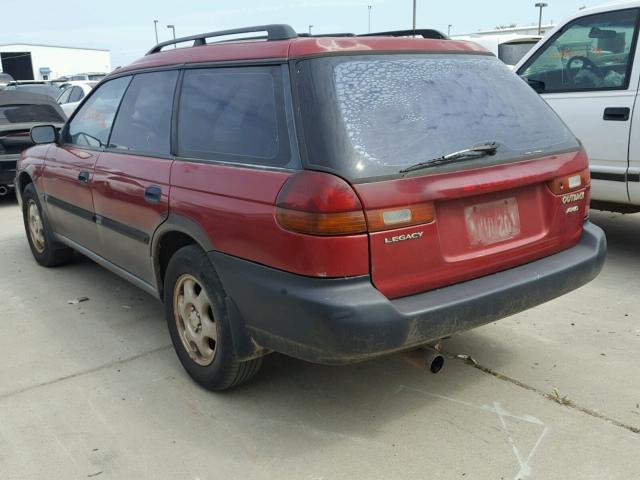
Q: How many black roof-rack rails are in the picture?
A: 2